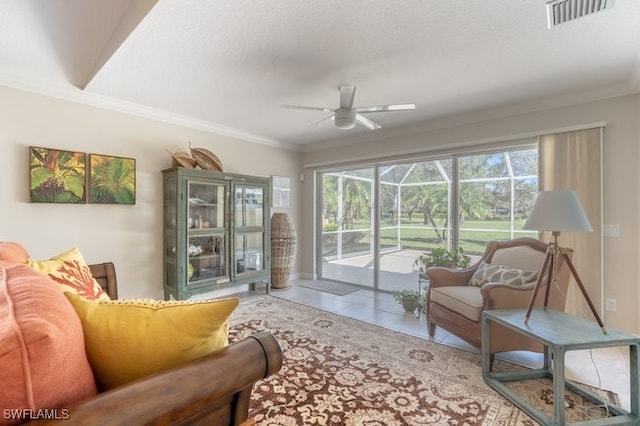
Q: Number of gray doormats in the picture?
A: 1